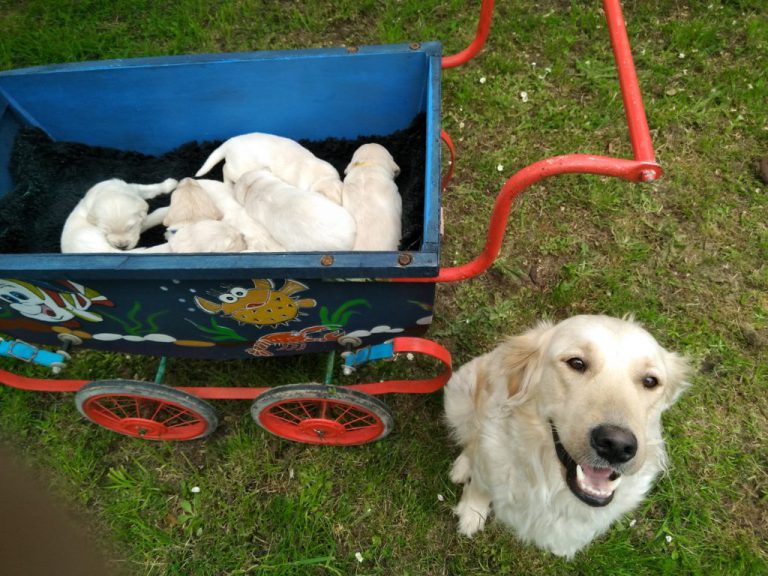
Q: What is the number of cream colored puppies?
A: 6